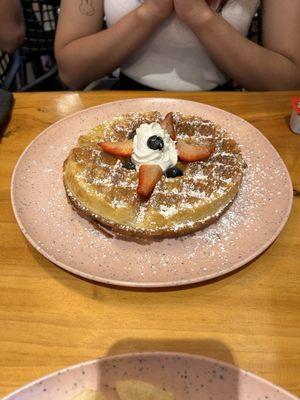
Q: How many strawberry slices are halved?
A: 4